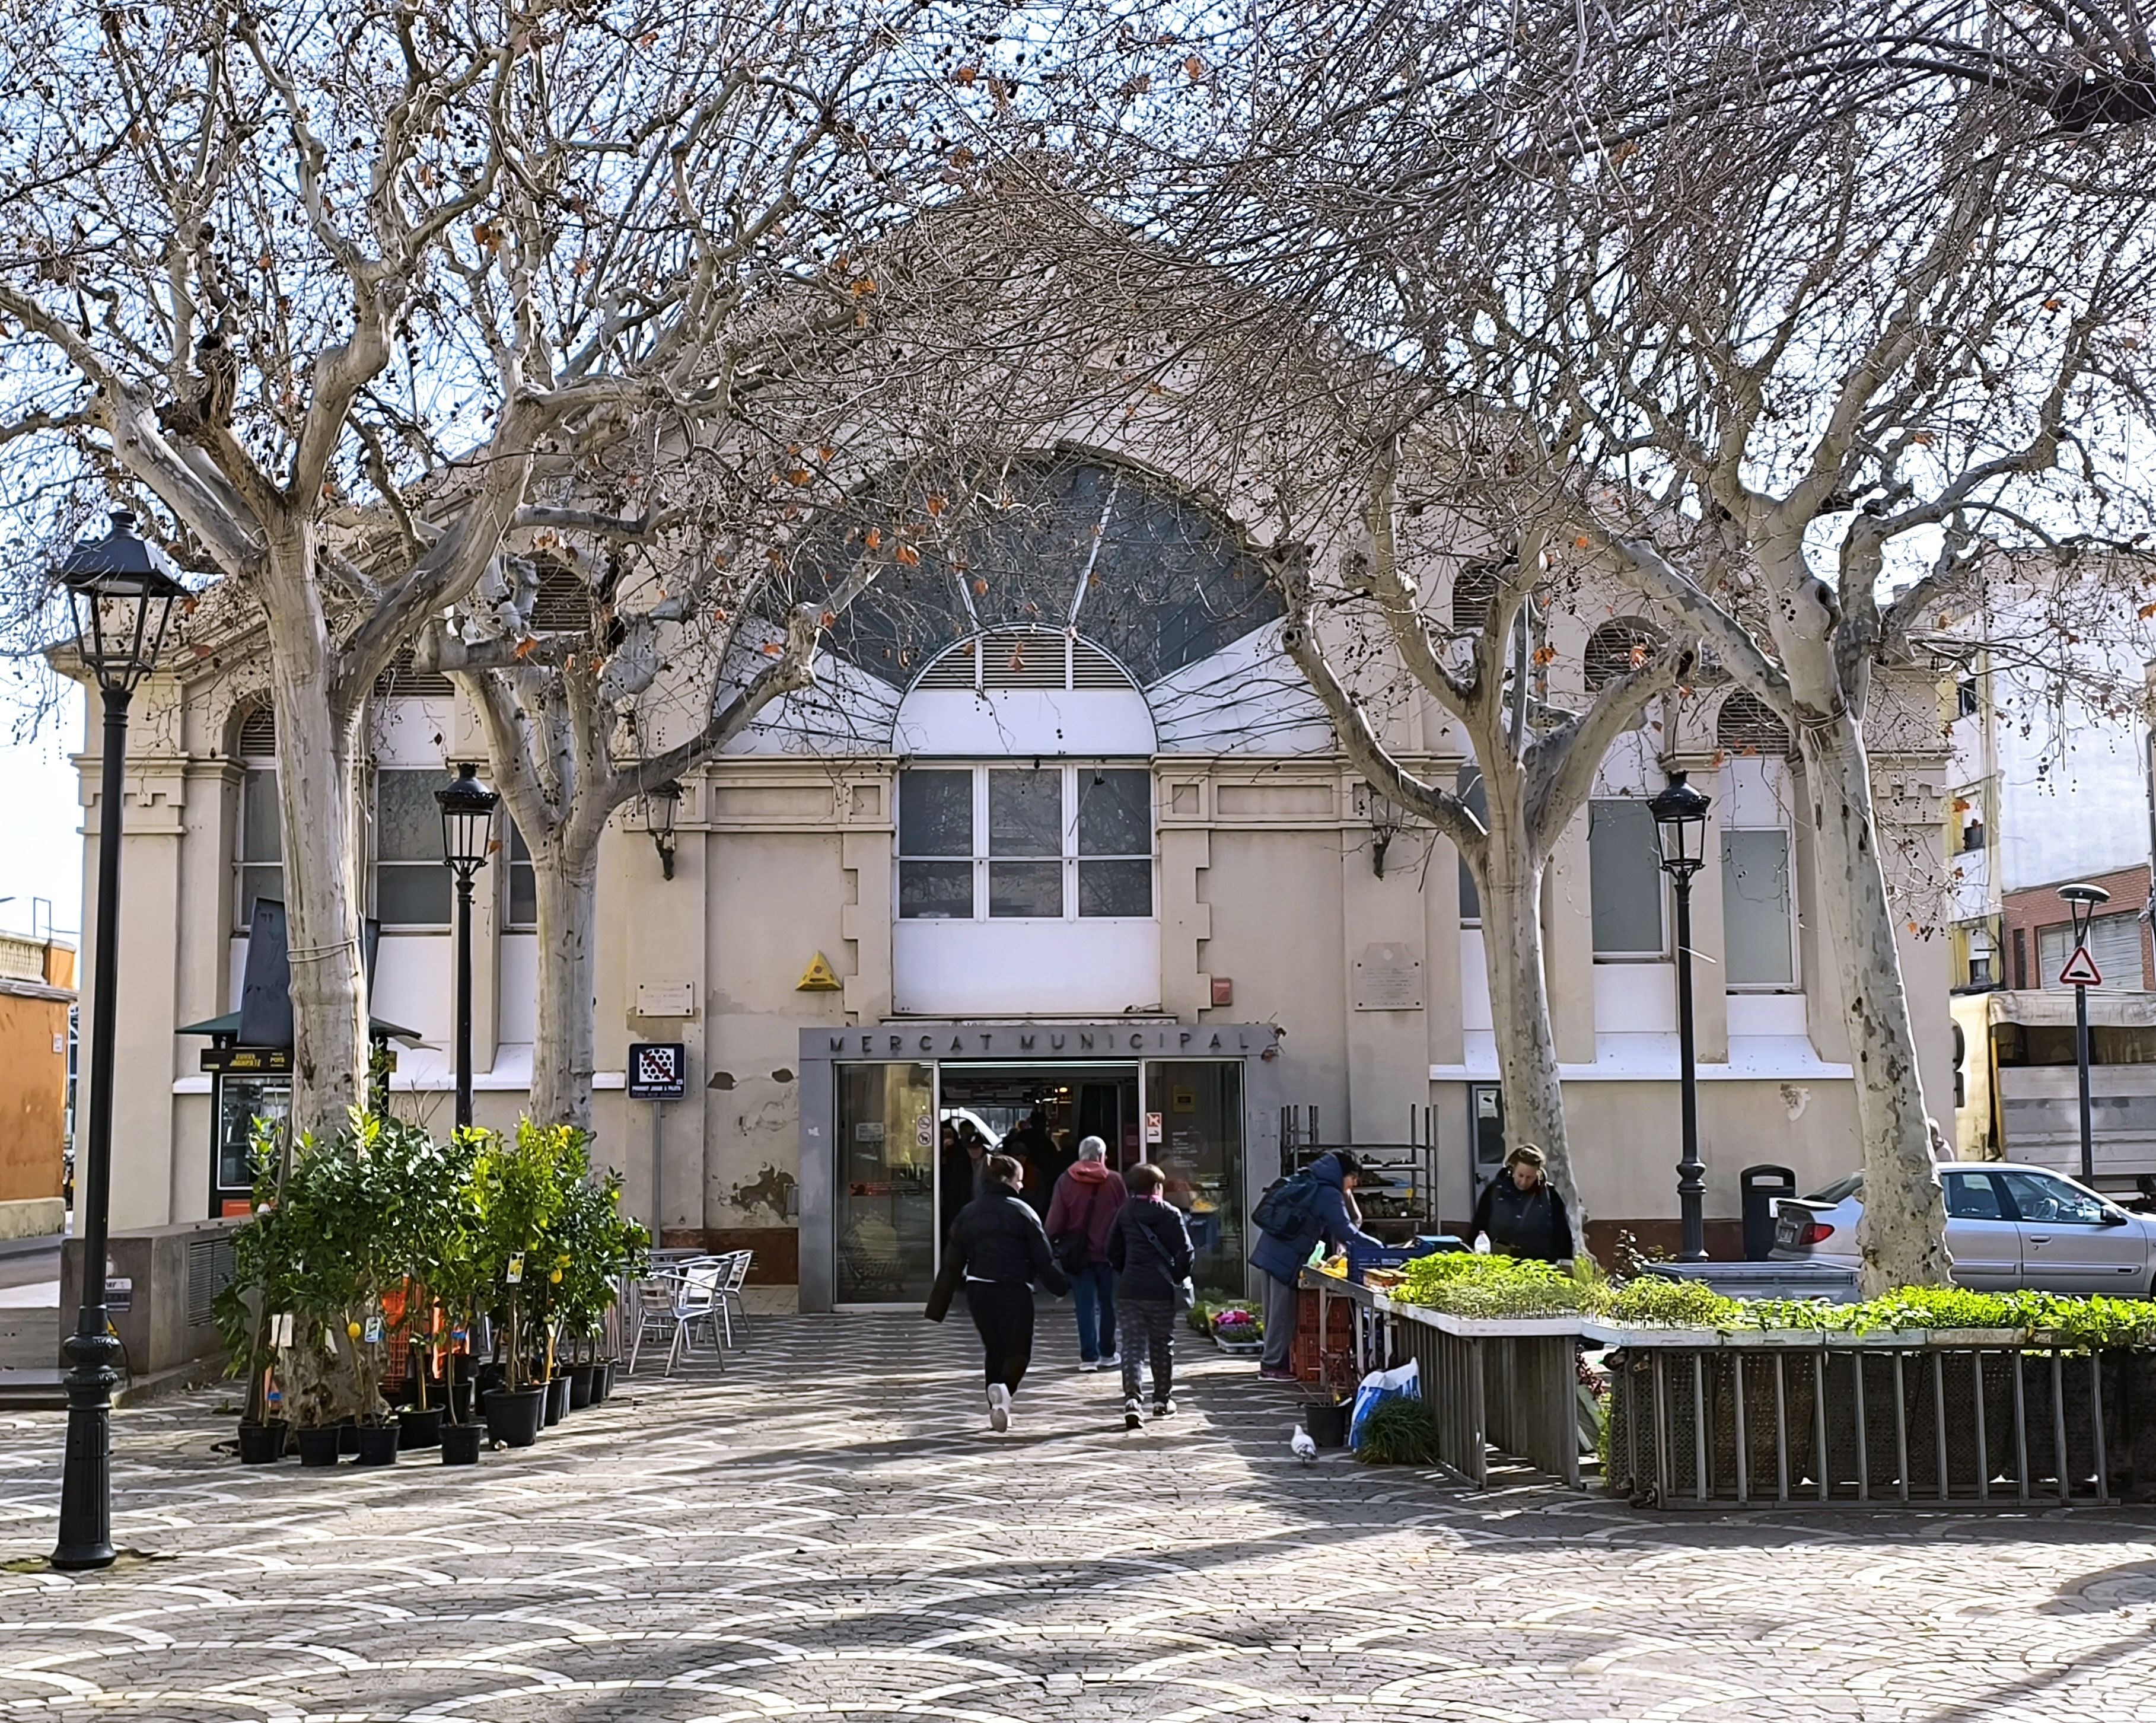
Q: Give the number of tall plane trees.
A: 4